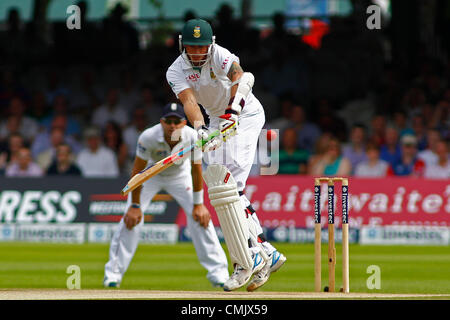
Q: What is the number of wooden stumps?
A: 3